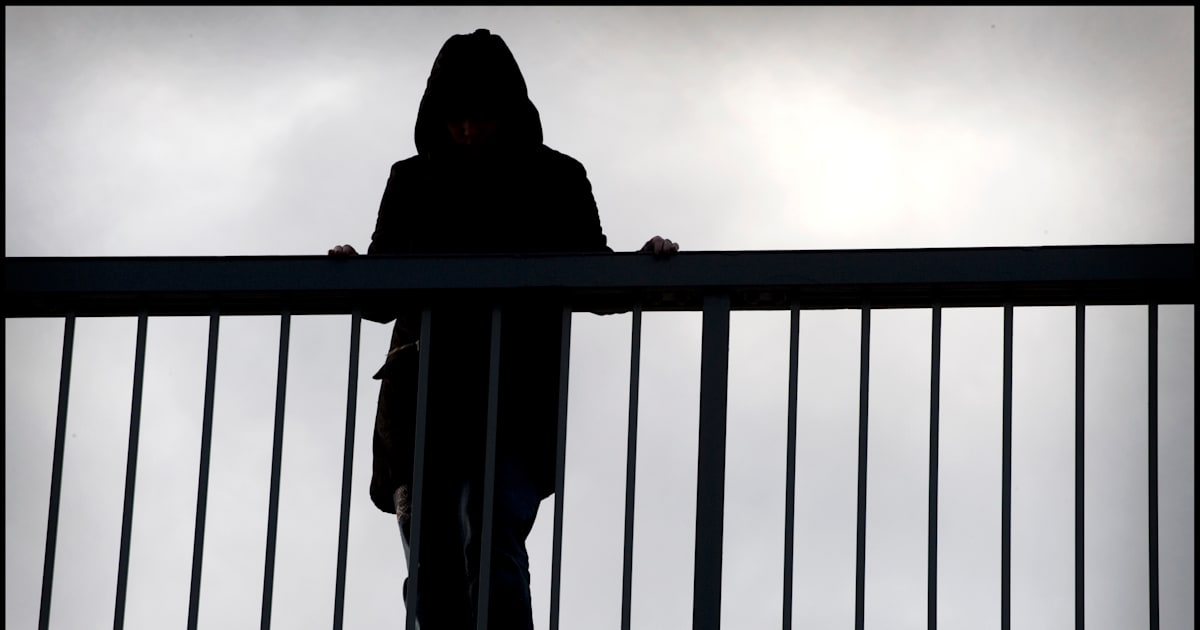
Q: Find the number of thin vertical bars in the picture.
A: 15